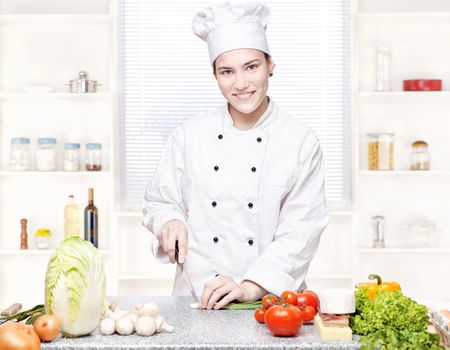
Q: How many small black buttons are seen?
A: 8